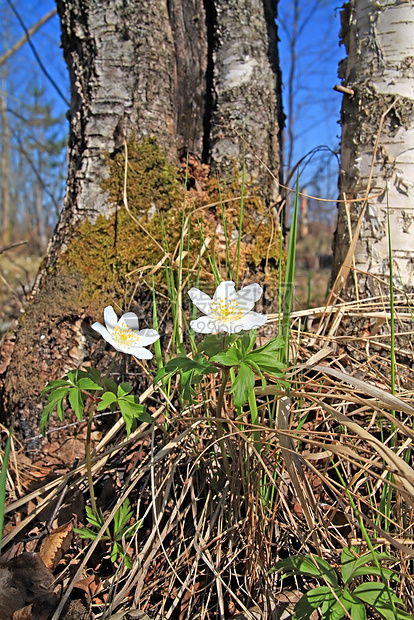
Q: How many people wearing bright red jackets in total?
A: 0